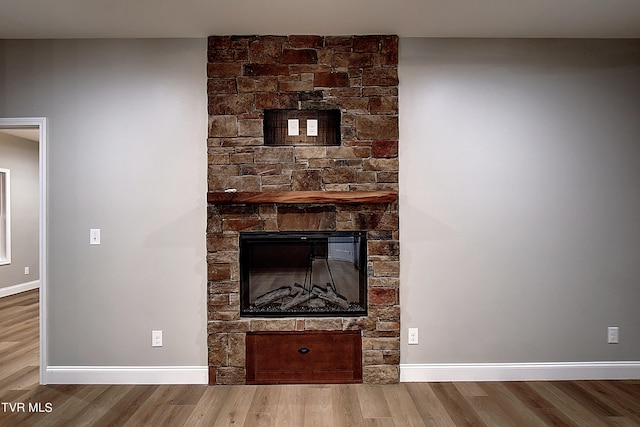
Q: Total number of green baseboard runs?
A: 0